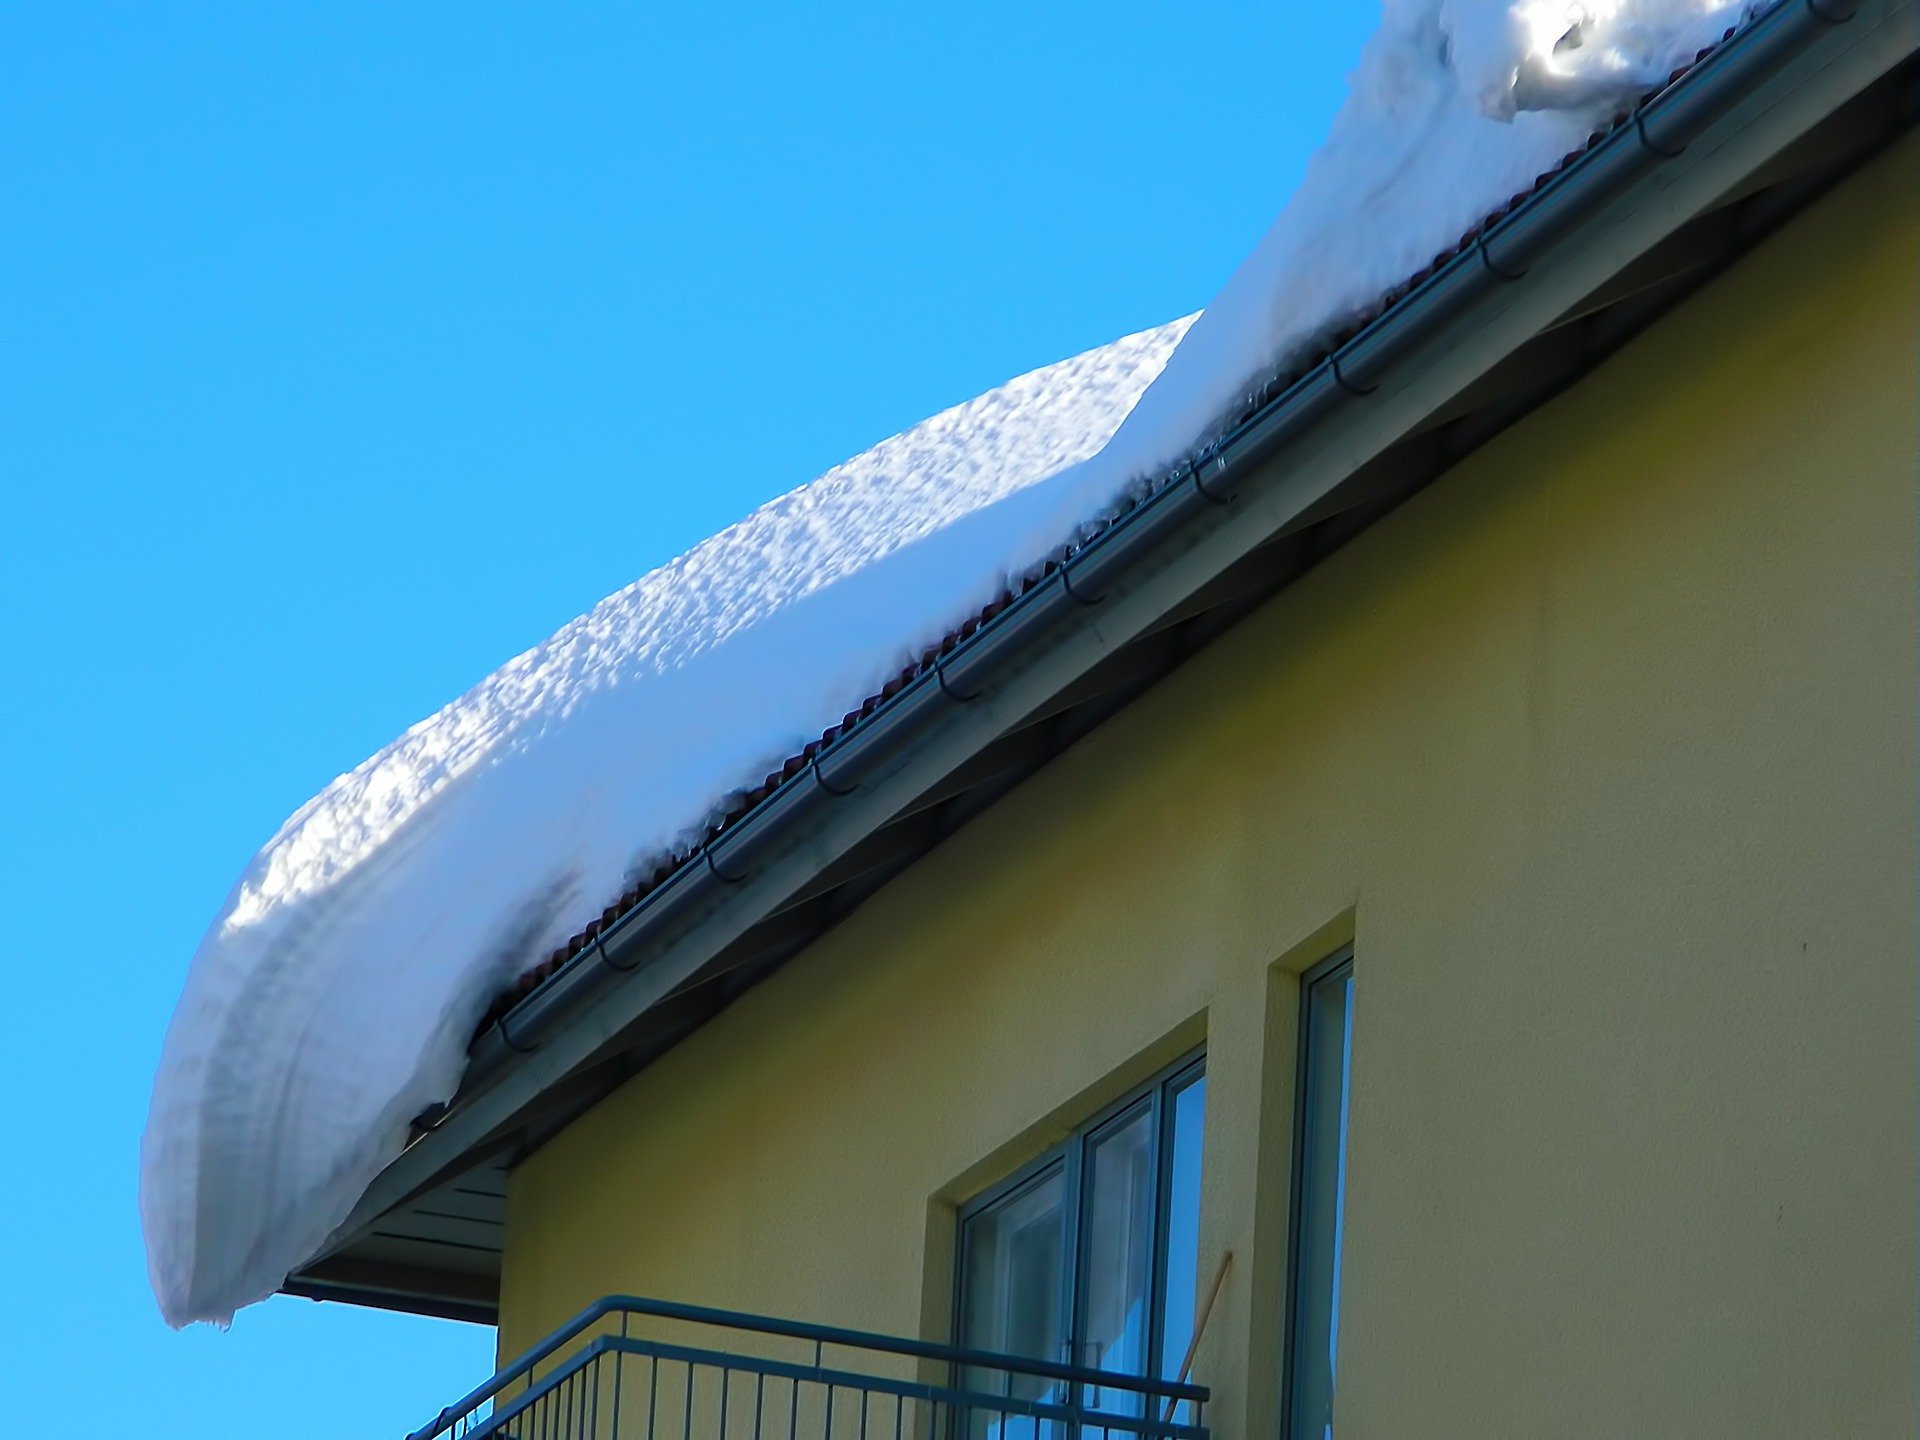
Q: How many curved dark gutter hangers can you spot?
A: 11